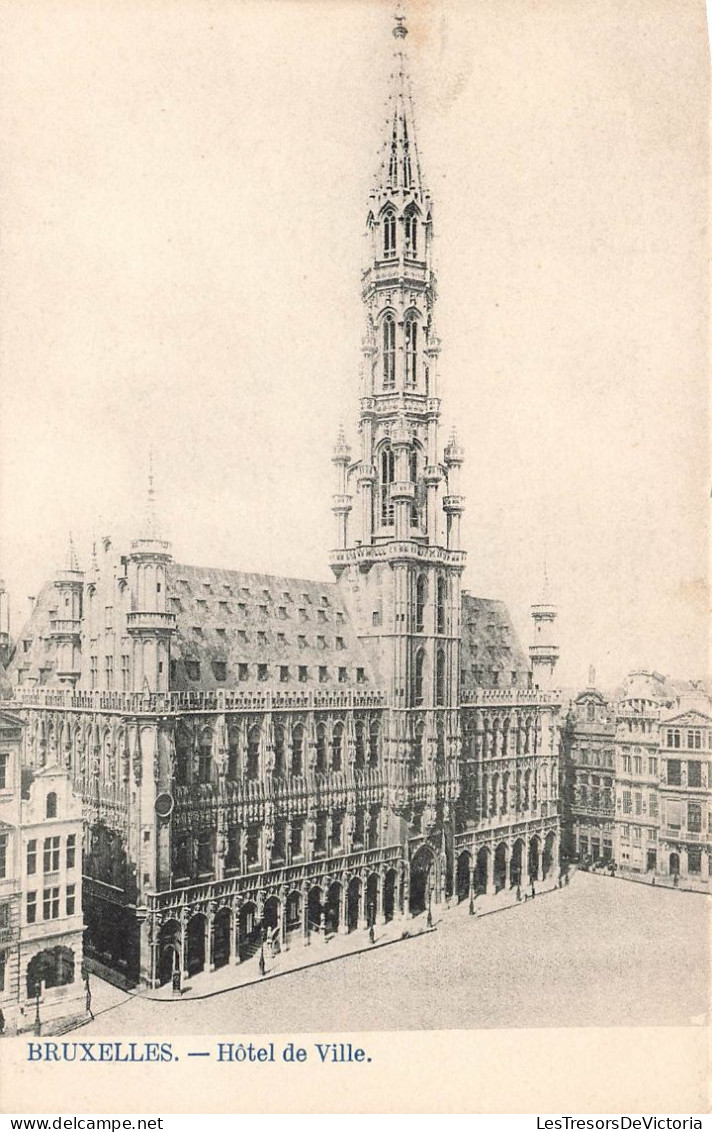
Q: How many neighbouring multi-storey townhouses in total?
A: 5